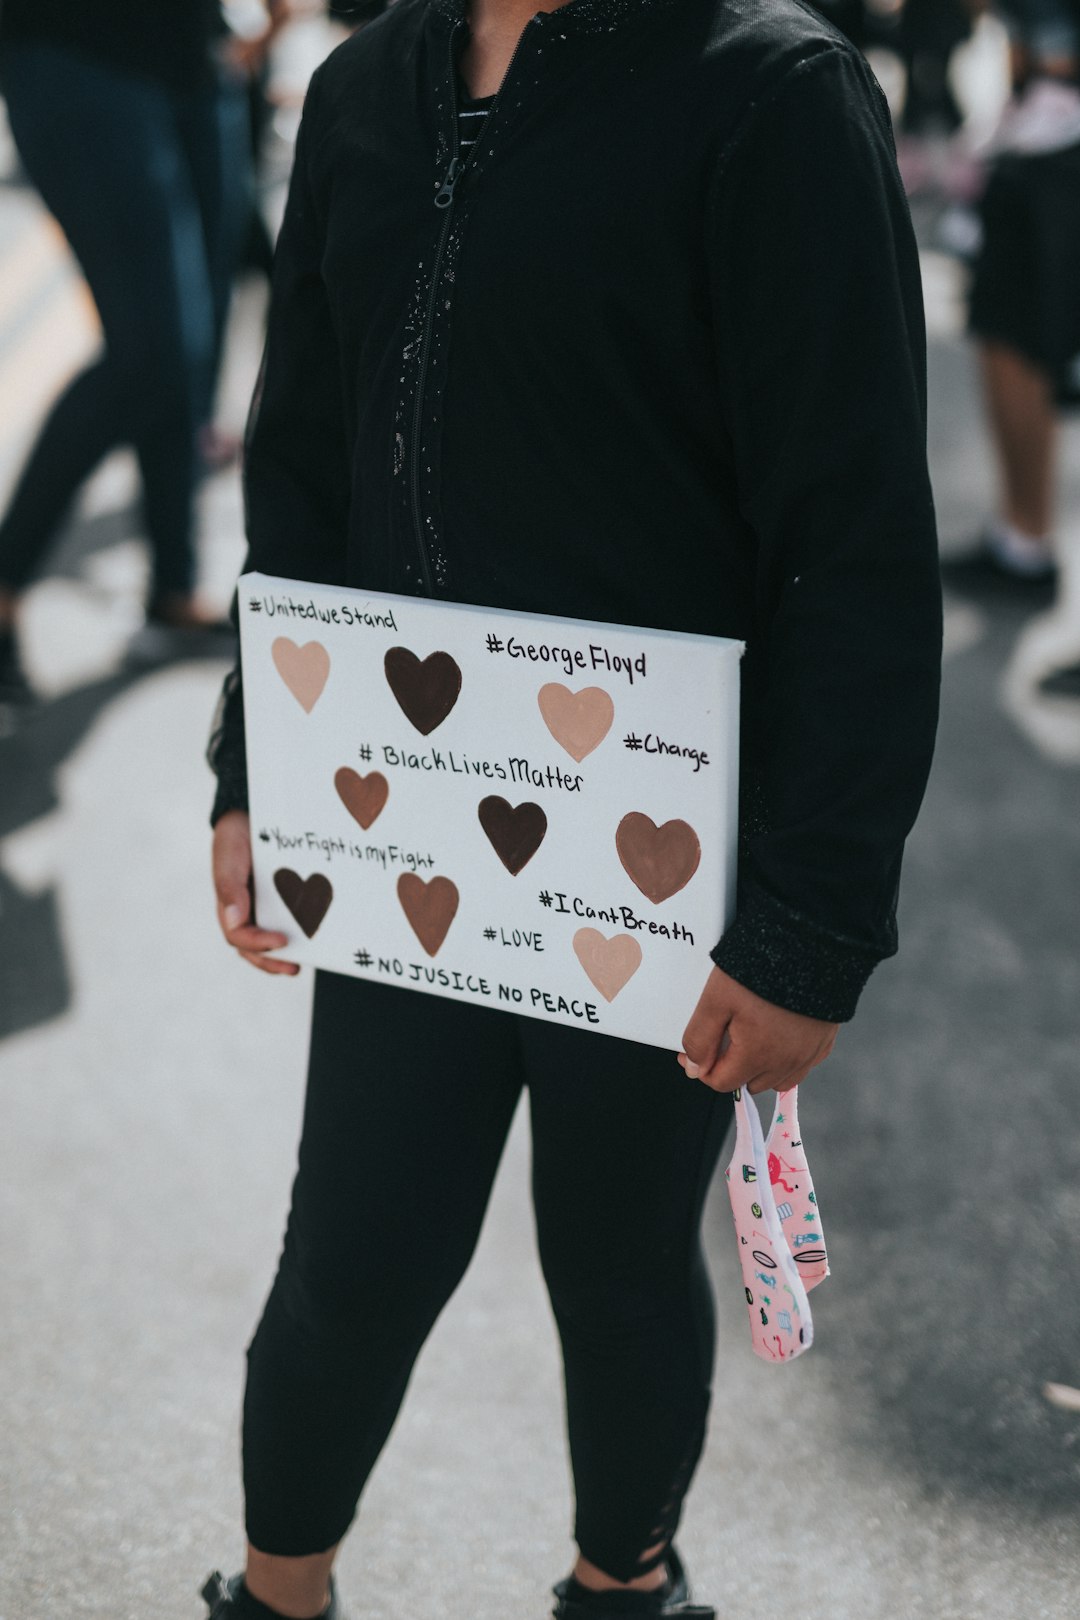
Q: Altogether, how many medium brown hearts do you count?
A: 3